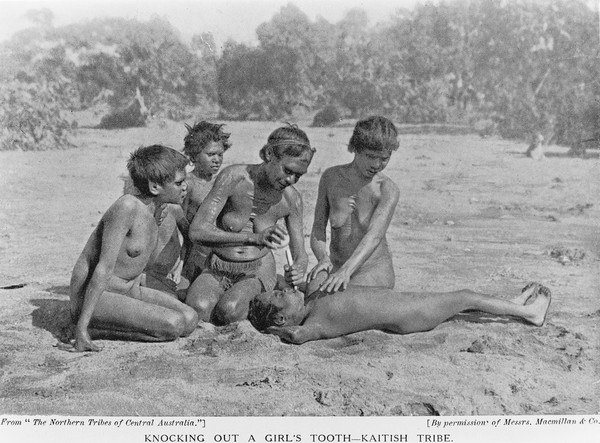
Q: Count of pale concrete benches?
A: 0